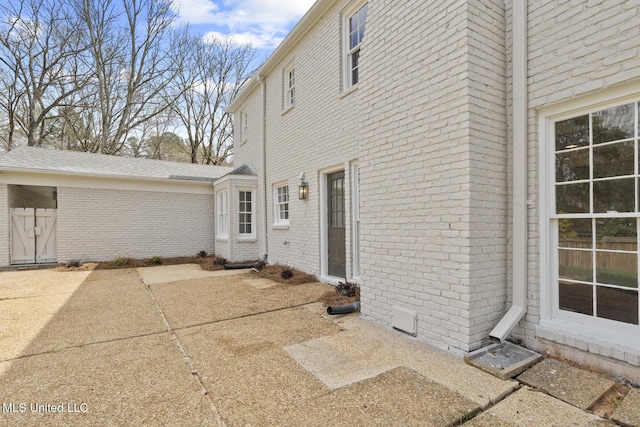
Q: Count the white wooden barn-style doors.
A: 2